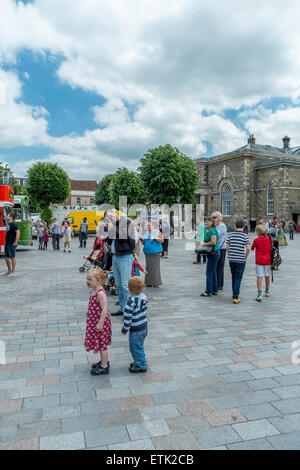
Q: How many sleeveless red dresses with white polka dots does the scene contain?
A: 1